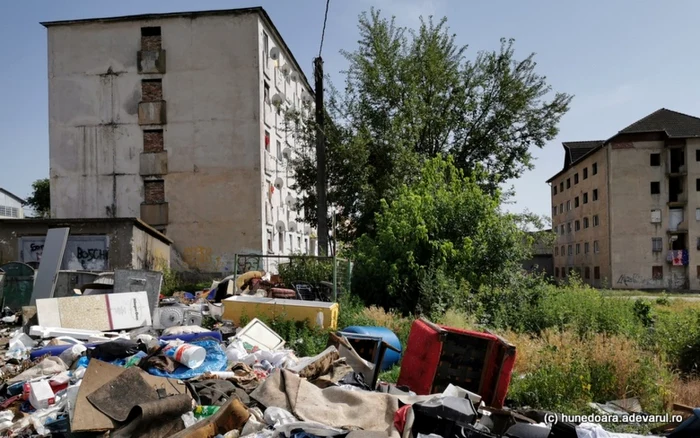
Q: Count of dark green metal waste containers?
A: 1